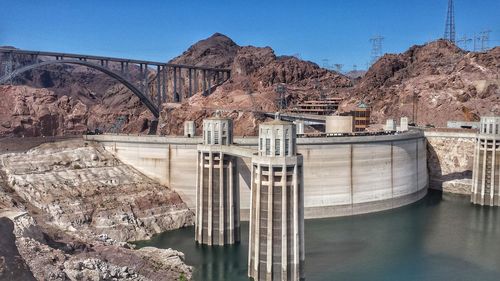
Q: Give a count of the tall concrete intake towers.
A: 3